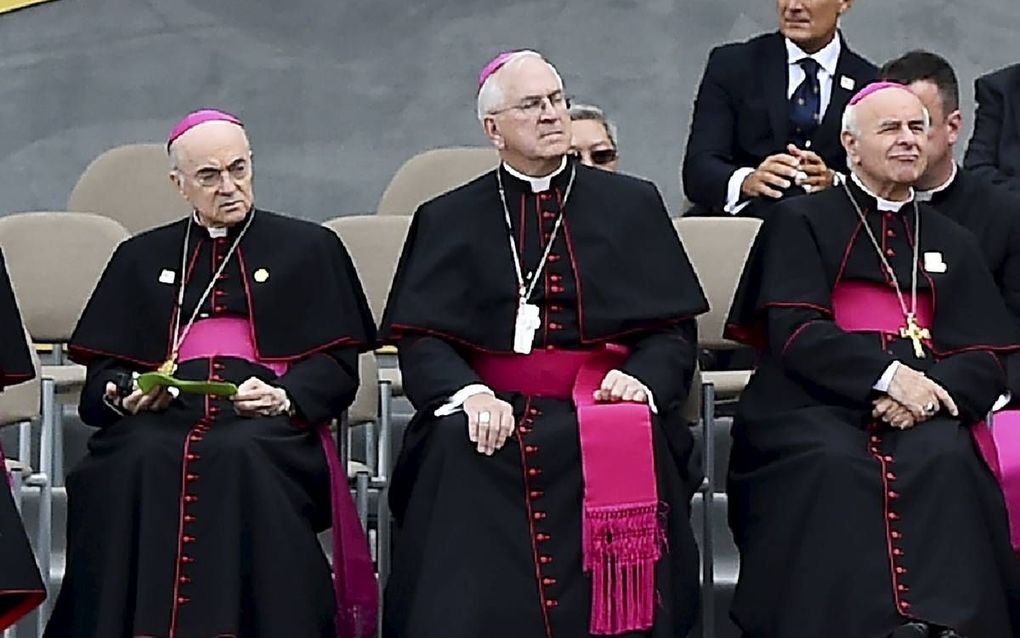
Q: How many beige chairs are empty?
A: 5